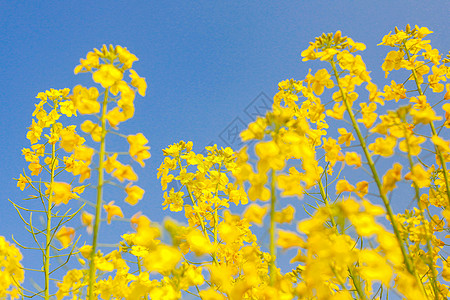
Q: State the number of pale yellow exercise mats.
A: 0